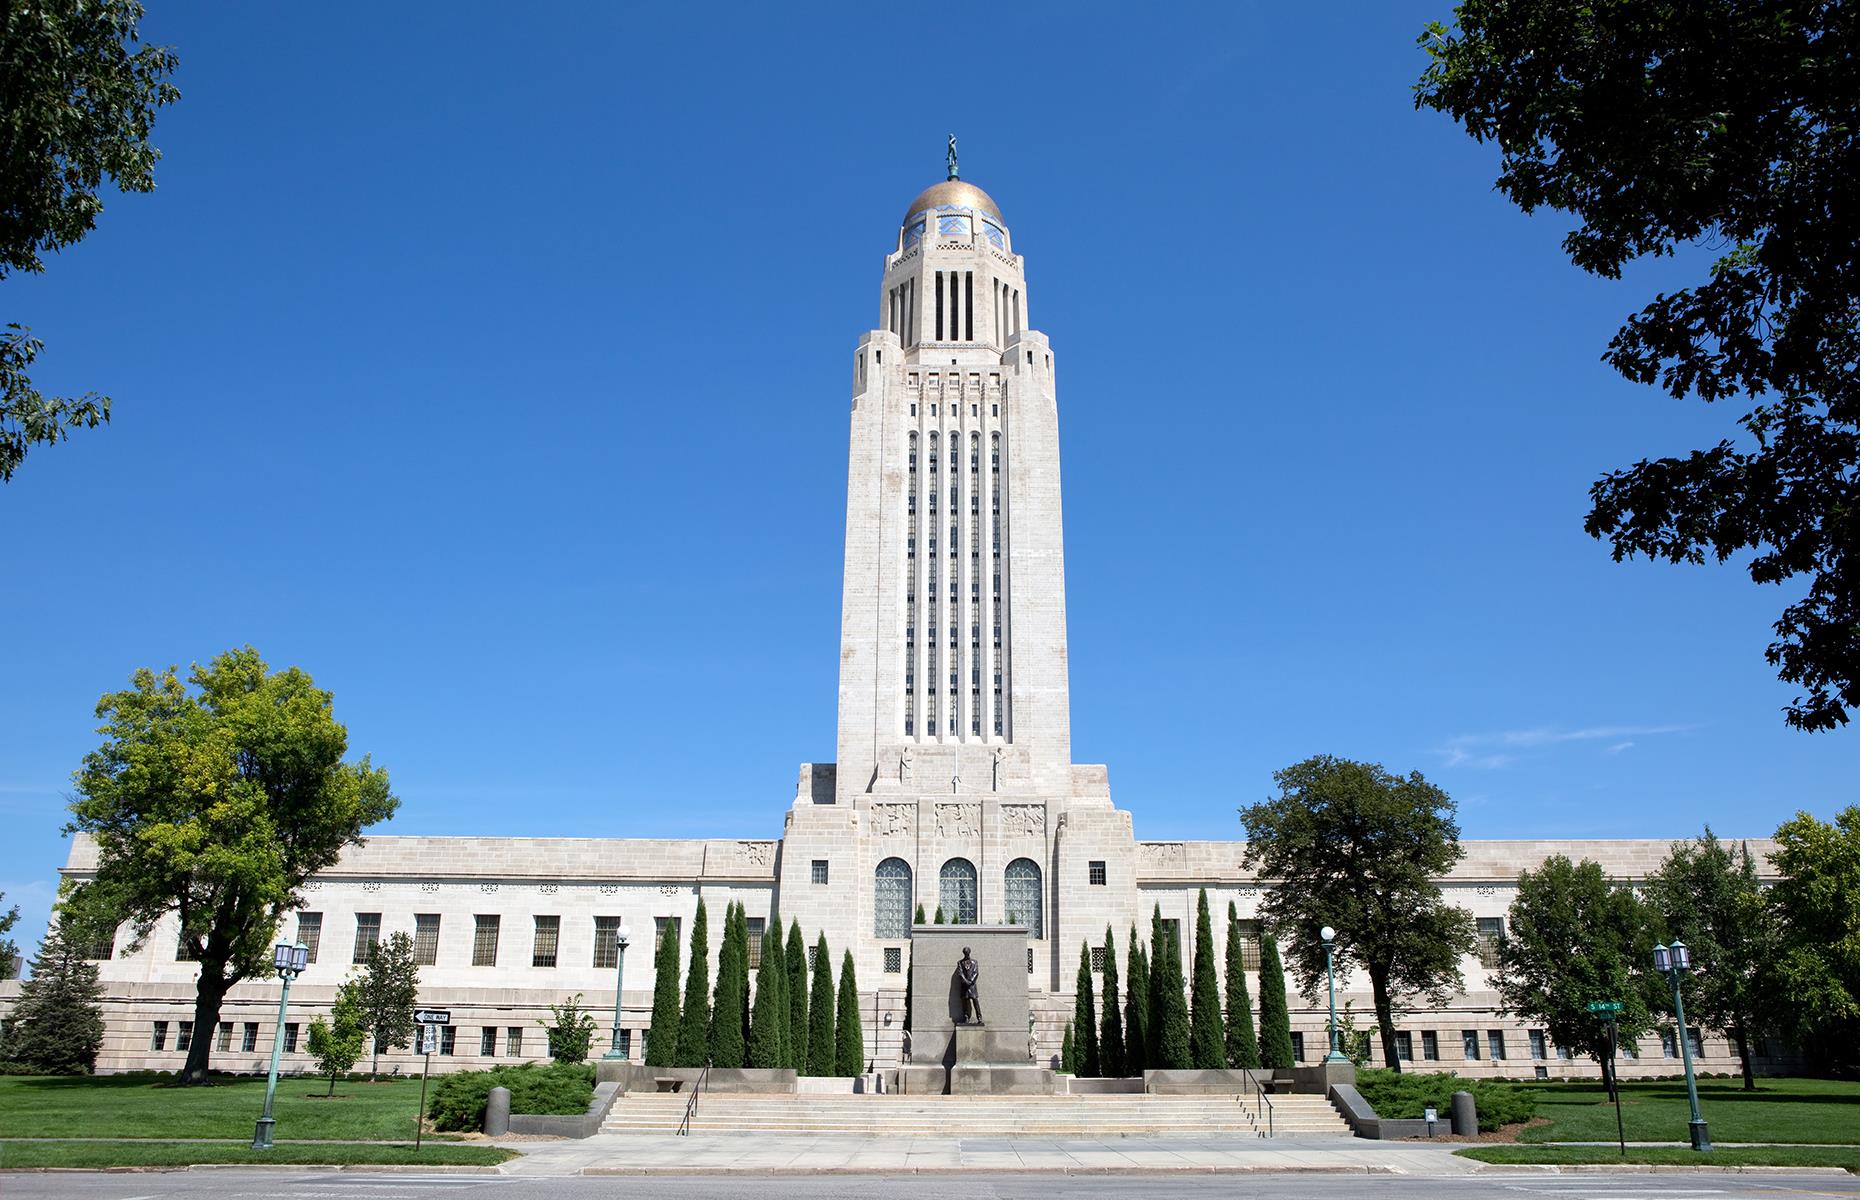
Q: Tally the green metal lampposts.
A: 4